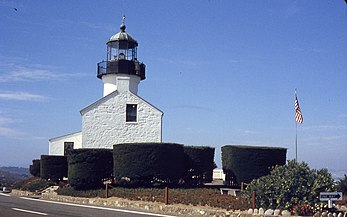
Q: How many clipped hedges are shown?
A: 6